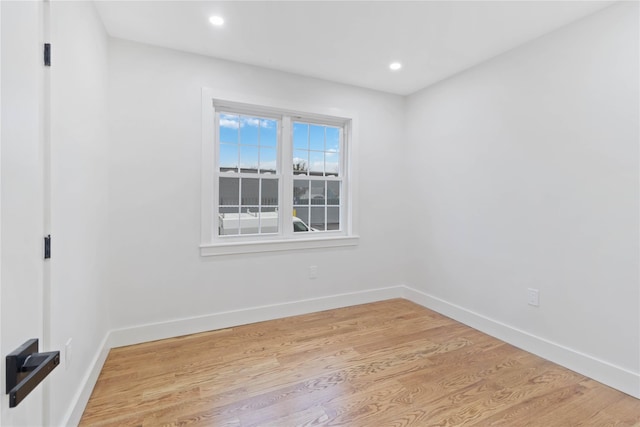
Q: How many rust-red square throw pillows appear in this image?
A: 0